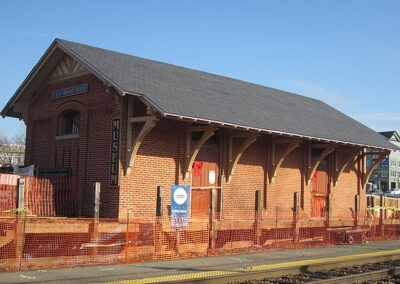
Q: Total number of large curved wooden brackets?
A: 7